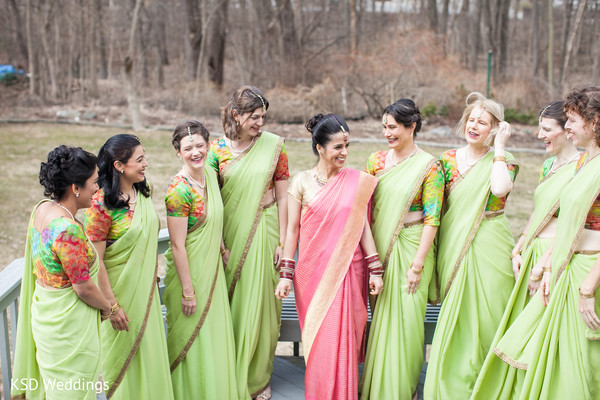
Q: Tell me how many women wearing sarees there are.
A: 9